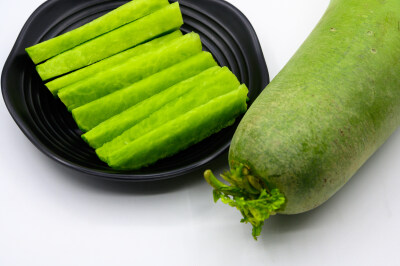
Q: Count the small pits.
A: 3